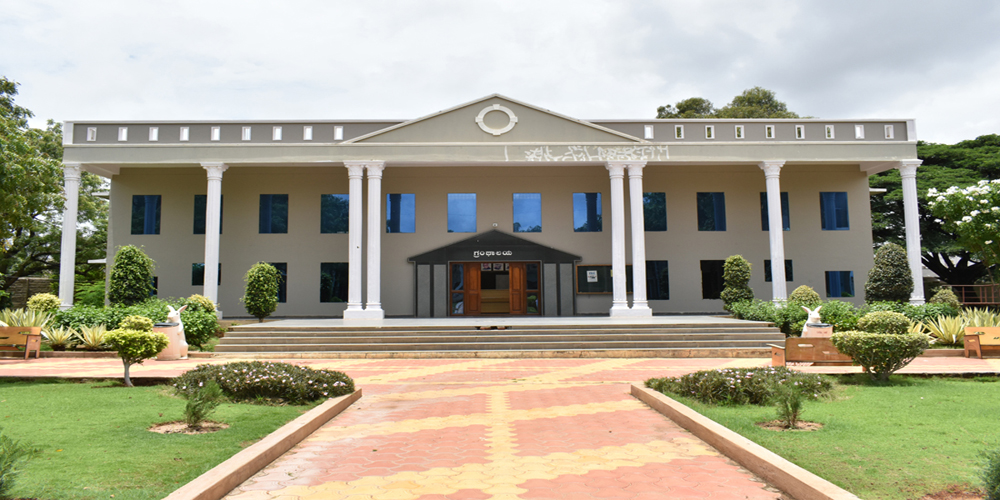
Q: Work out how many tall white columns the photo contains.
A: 8